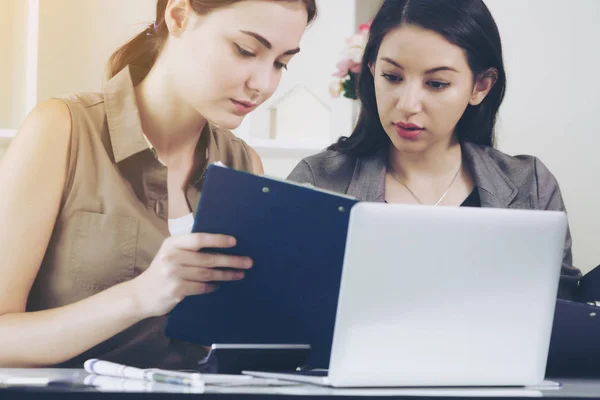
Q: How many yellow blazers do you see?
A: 0